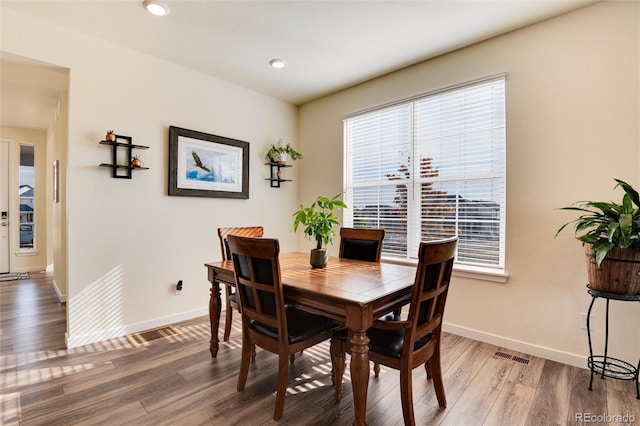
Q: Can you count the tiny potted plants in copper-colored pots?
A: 2